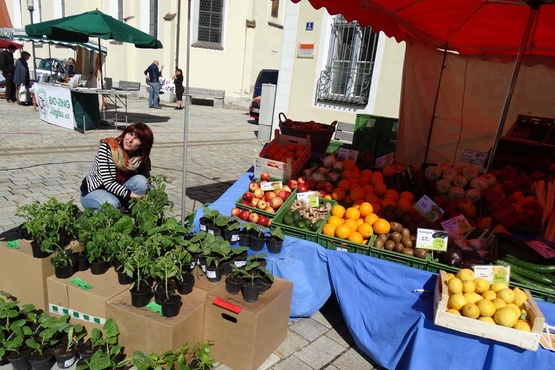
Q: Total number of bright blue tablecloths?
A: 2